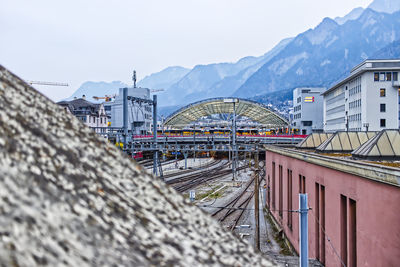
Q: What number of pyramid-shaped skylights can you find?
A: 3